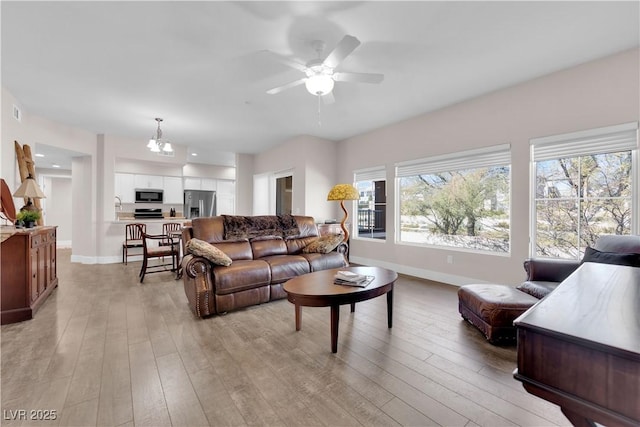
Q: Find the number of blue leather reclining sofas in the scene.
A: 0